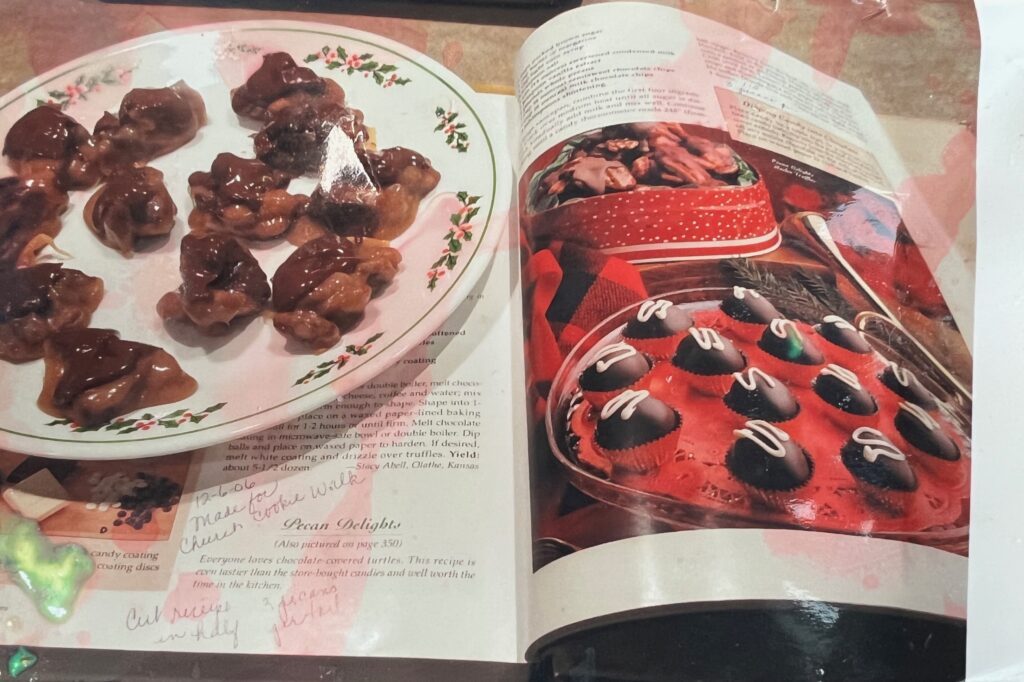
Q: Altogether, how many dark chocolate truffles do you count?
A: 13